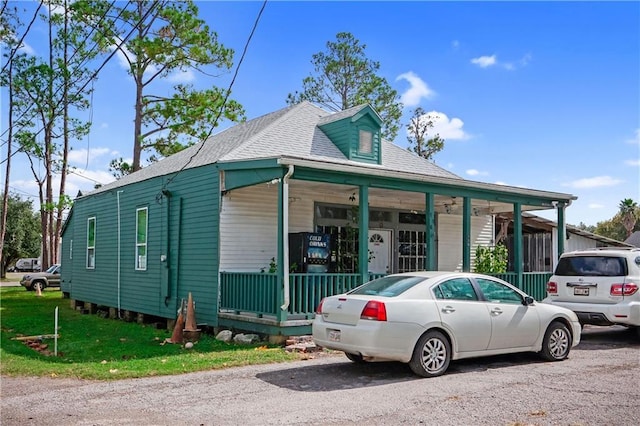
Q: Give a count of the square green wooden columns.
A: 6